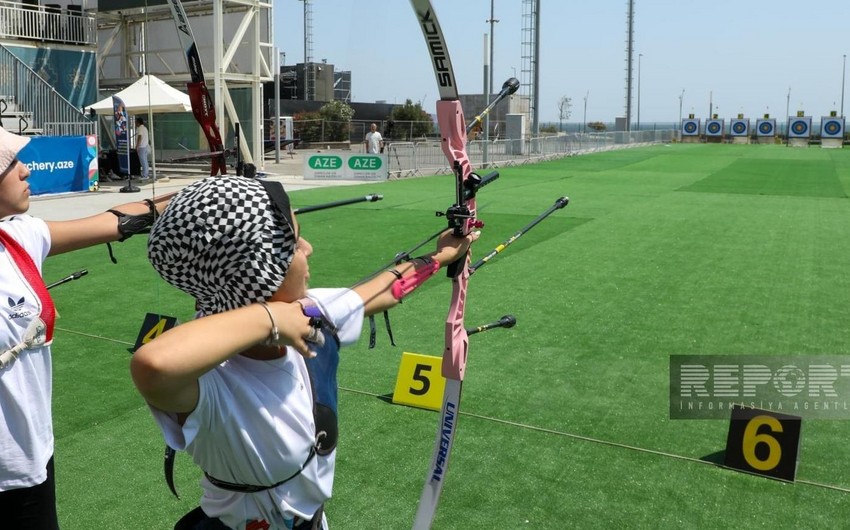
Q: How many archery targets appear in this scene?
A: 6